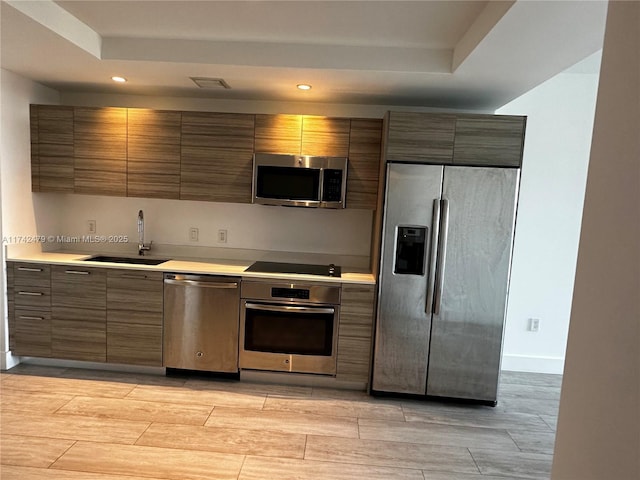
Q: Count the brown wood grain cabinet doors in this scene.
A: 12